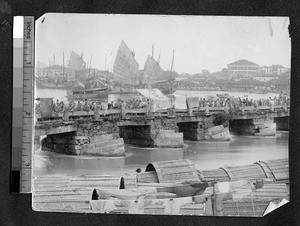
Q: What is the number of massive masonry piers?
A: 4